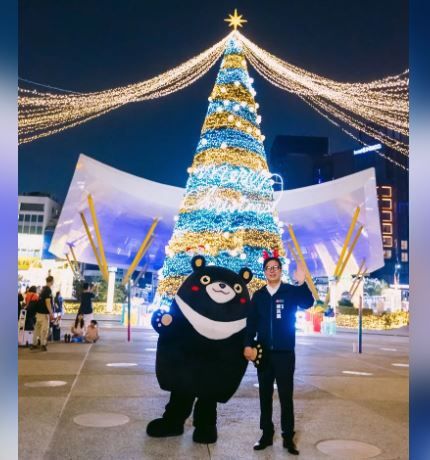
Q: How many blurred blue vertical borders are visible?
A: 2